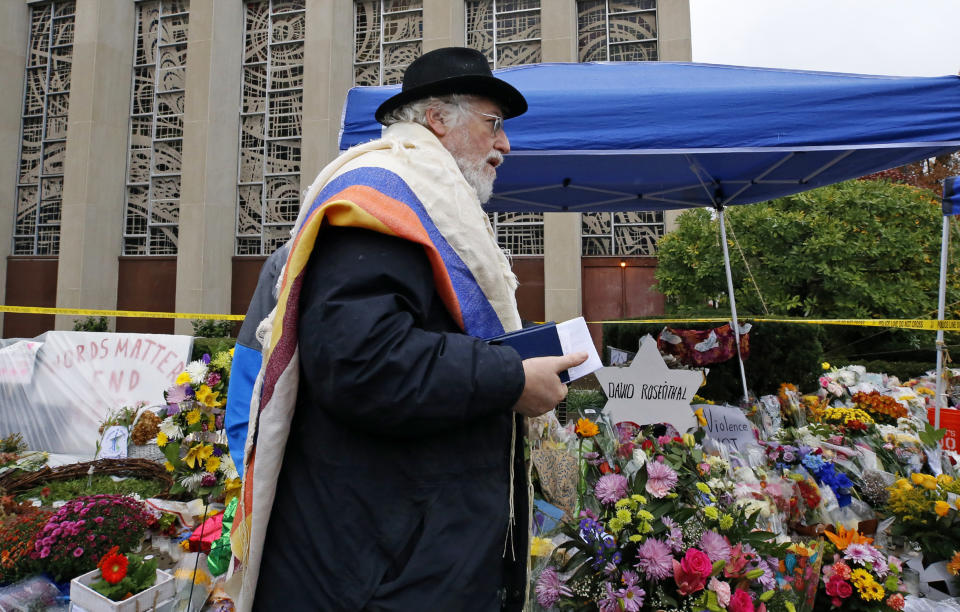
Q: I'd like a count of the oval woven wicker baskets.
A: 1